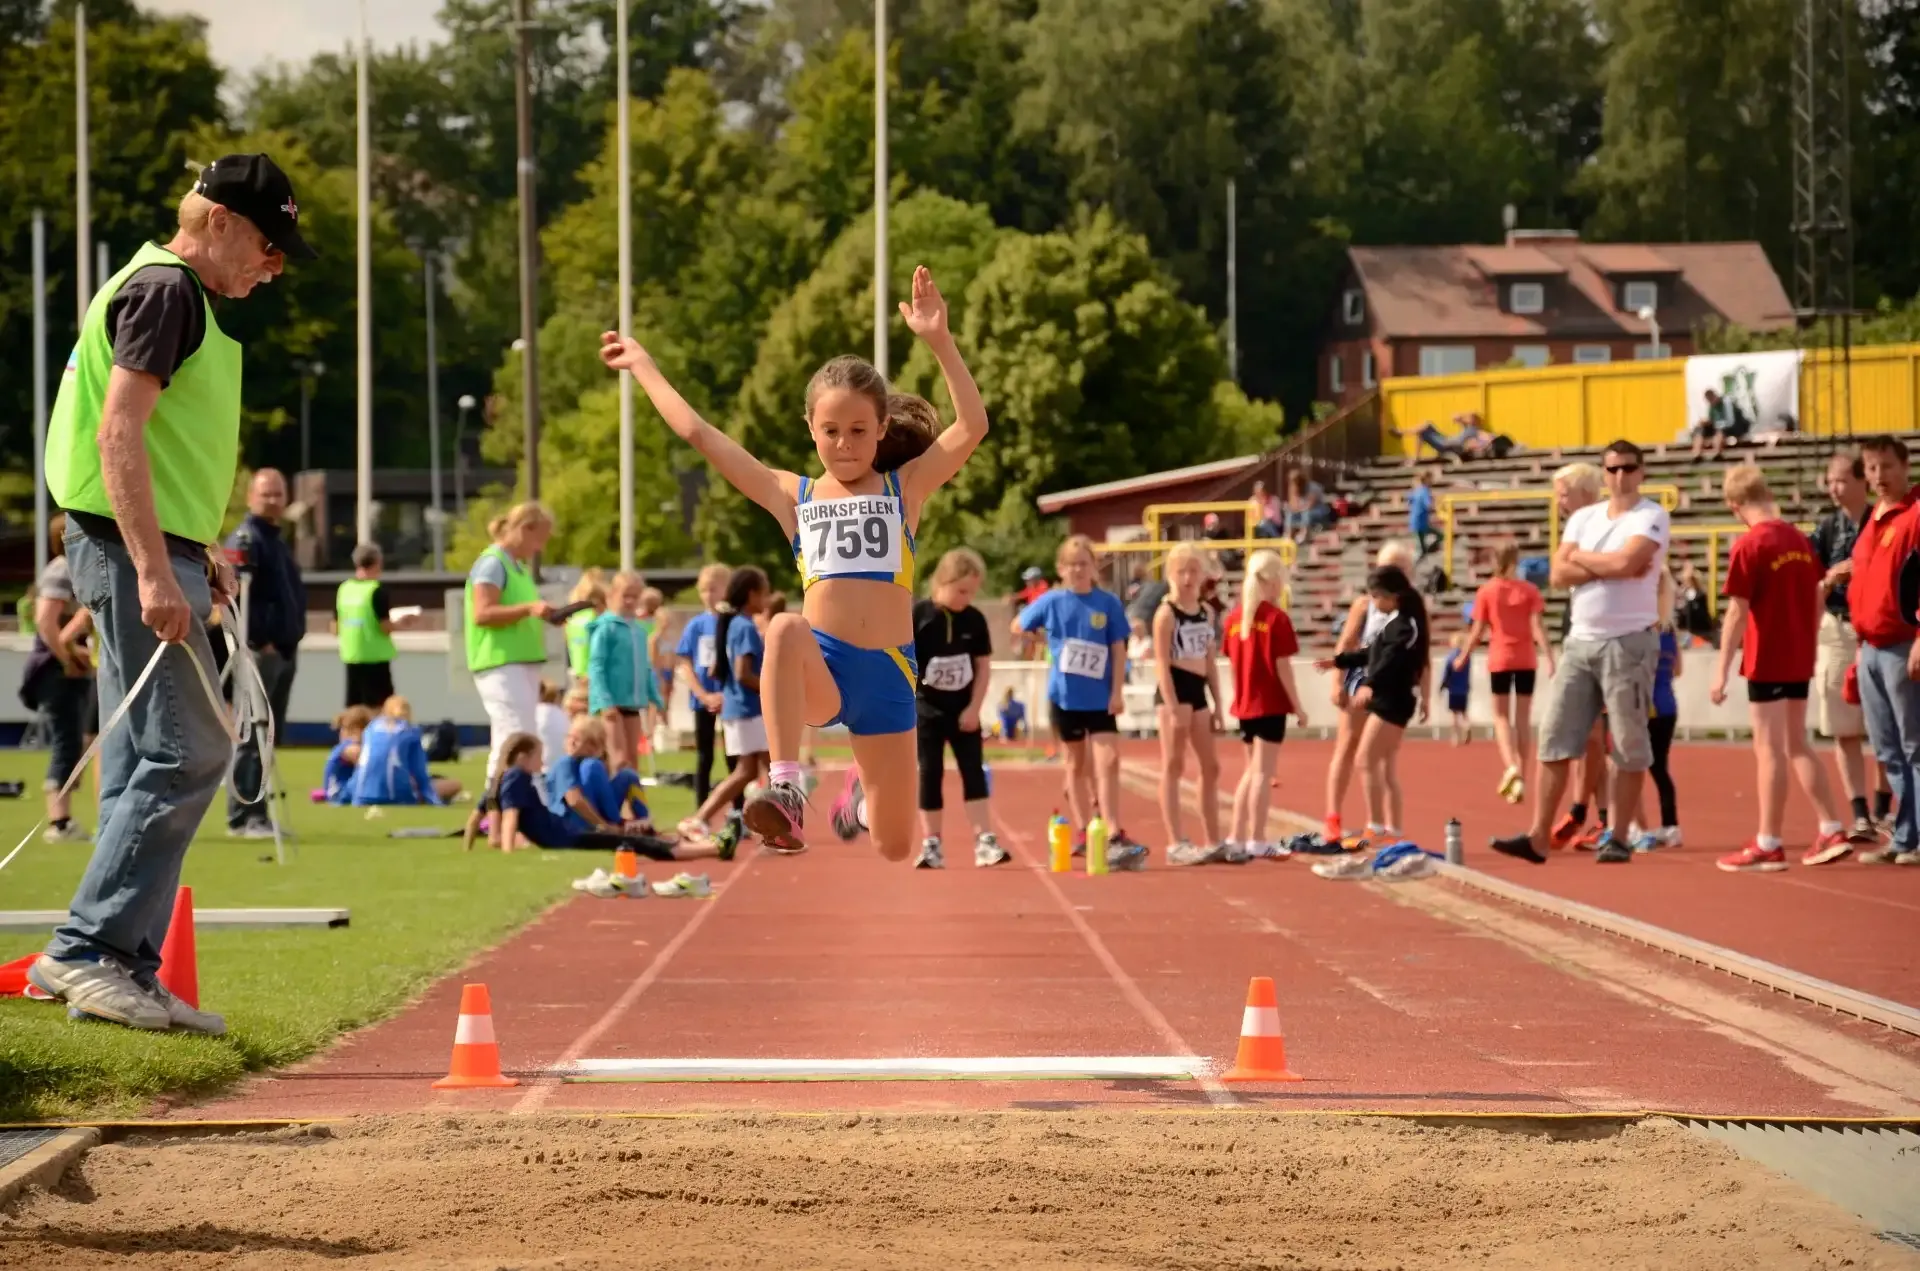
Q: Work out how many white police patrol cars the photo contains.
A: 0